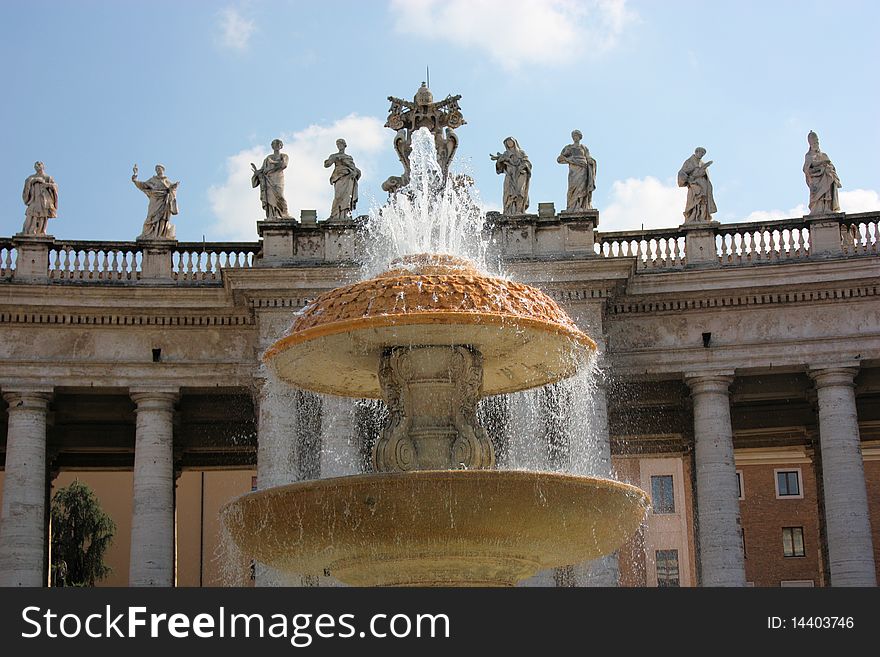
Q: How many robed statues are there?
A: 8